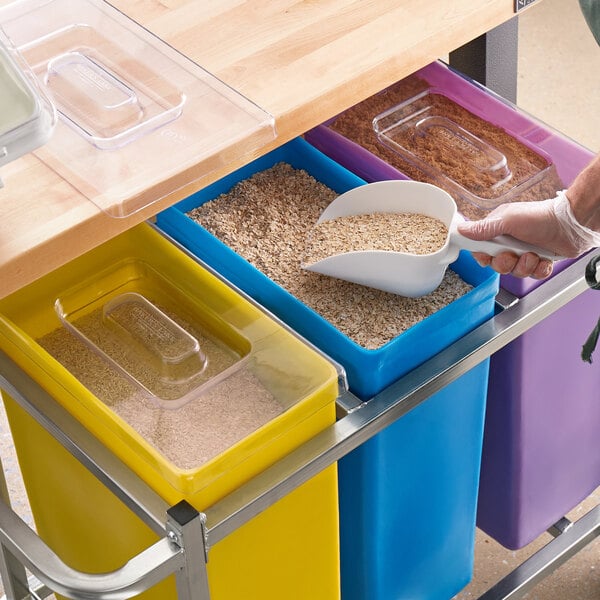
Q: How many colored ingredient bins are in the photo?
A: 3